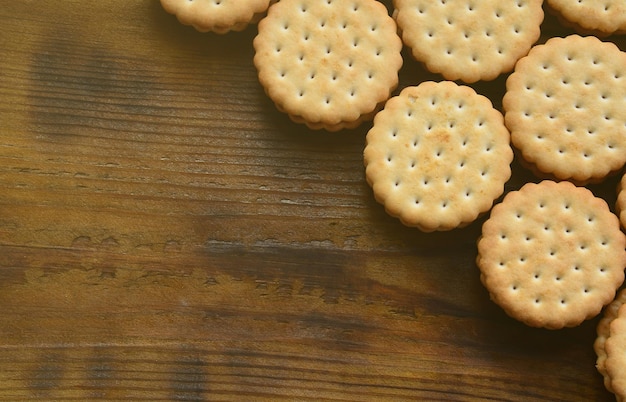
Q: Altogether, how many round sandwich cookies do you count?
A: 9